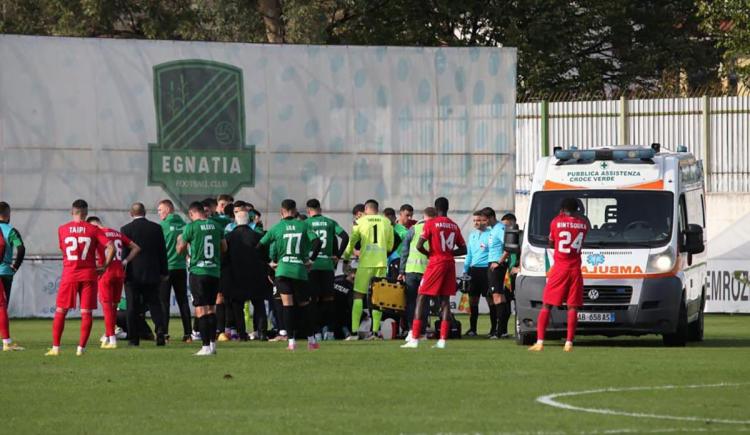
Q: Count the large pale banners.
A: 1